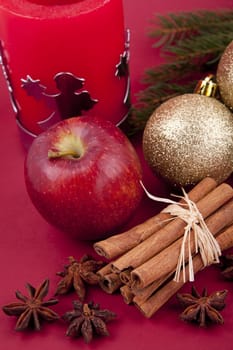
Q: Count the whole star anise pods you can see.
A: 4